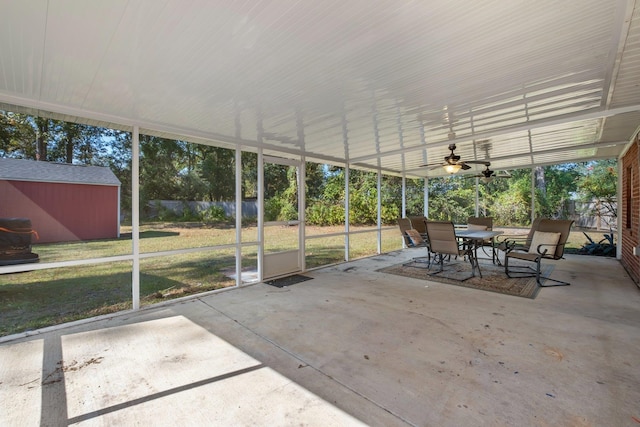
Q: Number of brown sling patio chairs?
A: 6